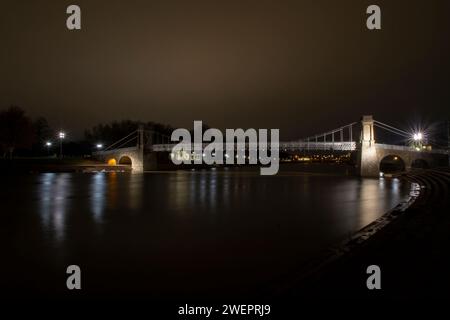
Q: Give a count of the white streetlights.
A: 4